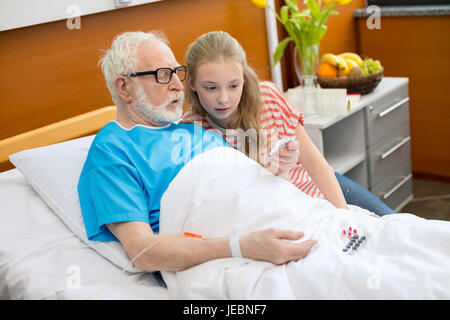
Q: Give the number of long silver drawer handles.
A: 3